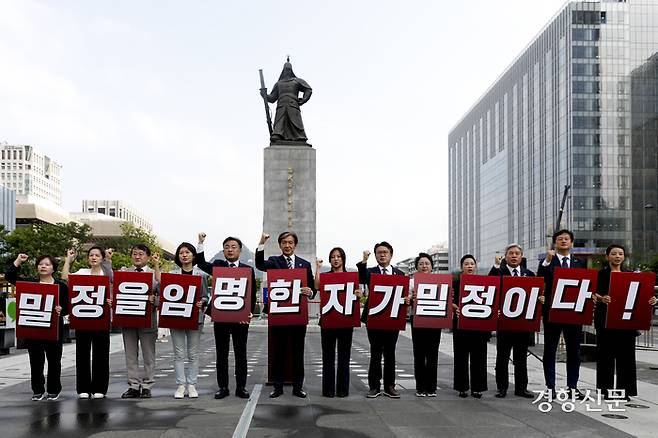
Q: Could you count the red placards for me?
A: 13